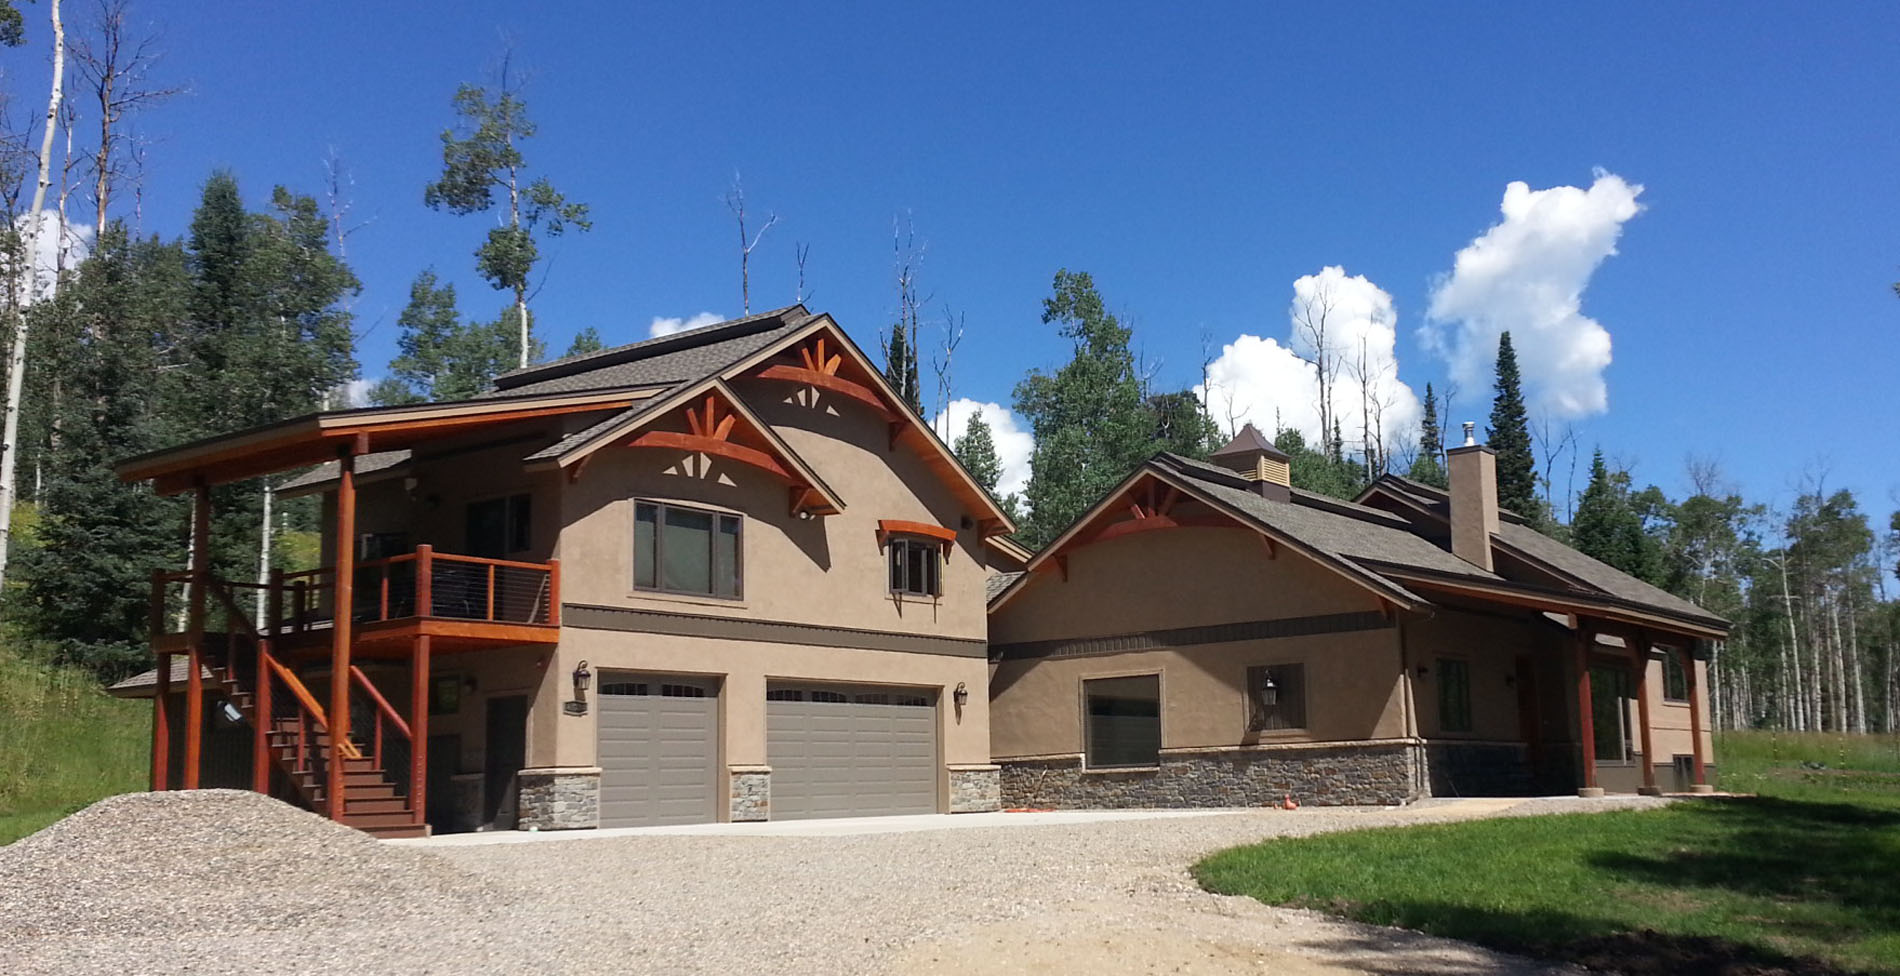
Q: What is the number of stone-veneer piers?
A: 3